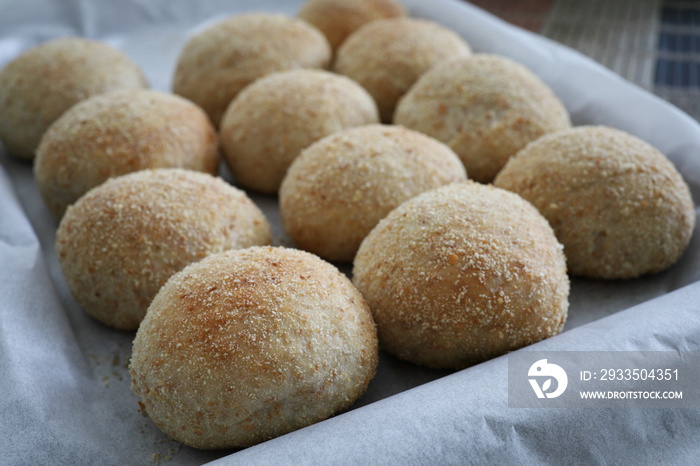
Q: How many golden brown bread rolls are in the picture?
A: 12